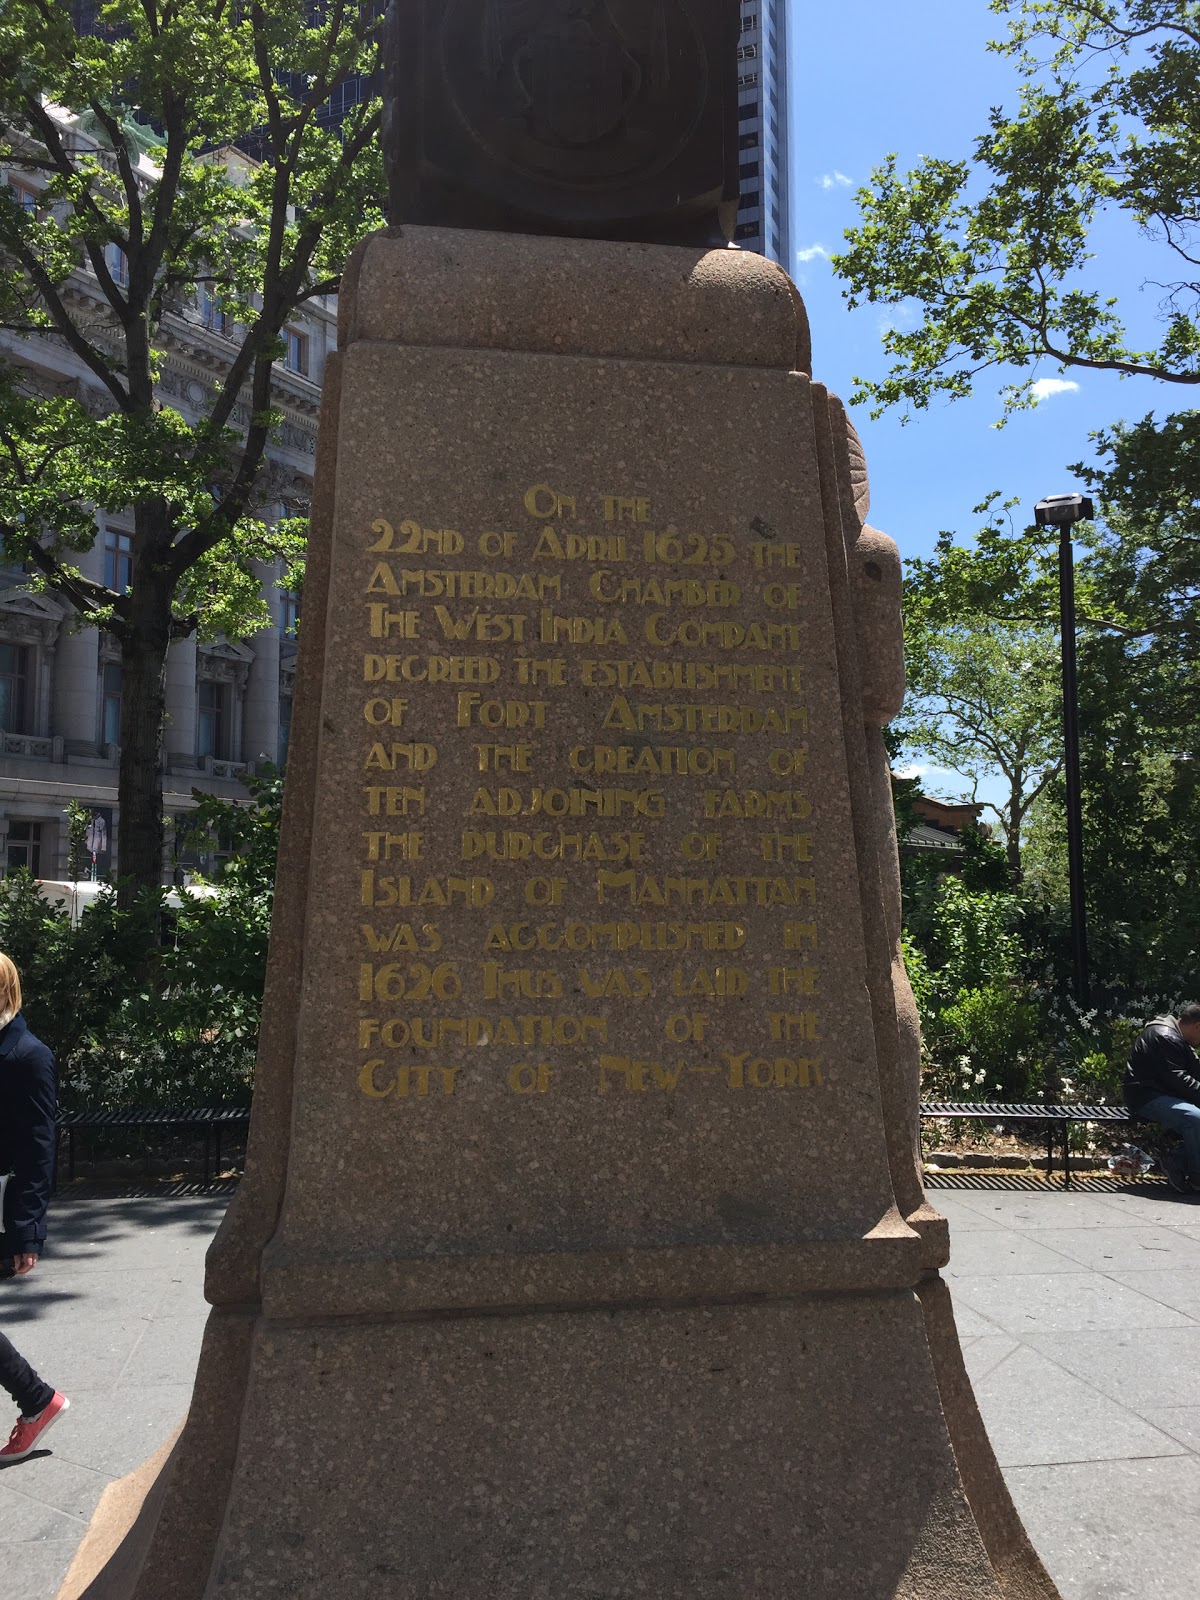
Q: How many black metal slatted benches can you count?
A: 2